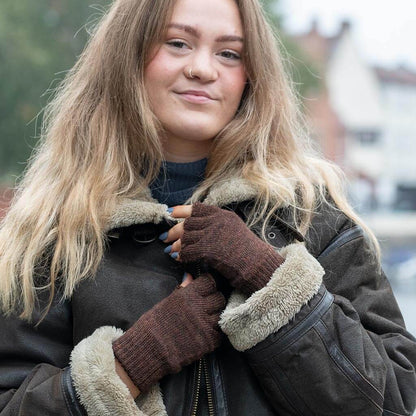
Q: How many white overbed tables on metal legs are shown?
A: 0